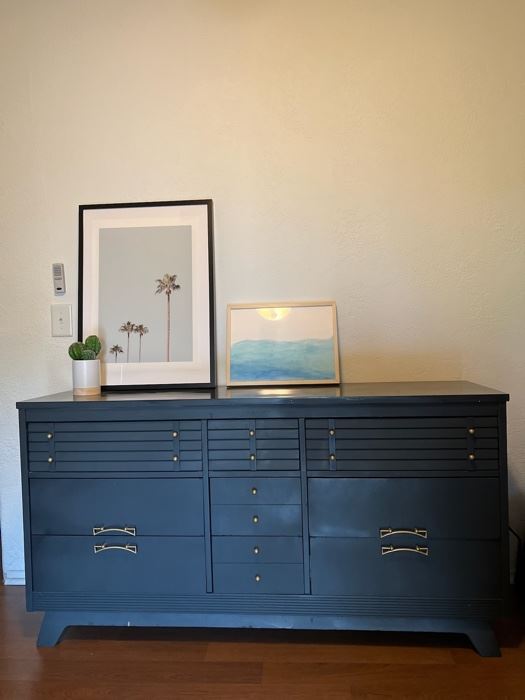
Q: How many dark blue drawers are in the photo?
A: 11